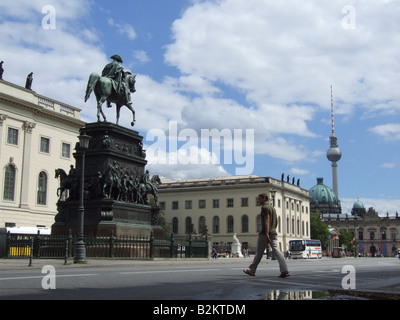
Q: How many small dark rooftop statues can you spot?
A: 6